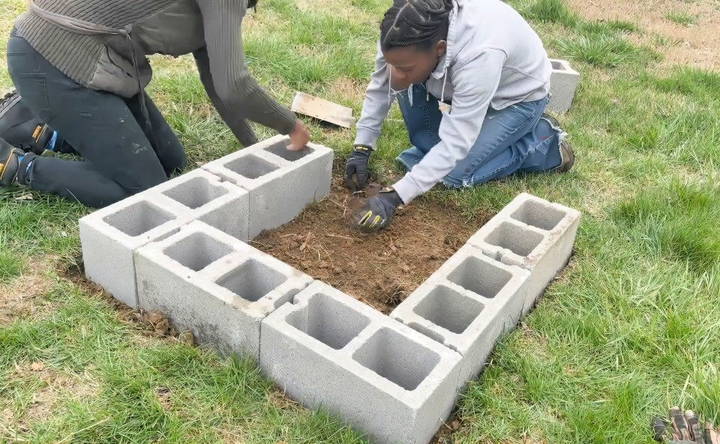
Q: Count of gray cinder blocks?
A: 7